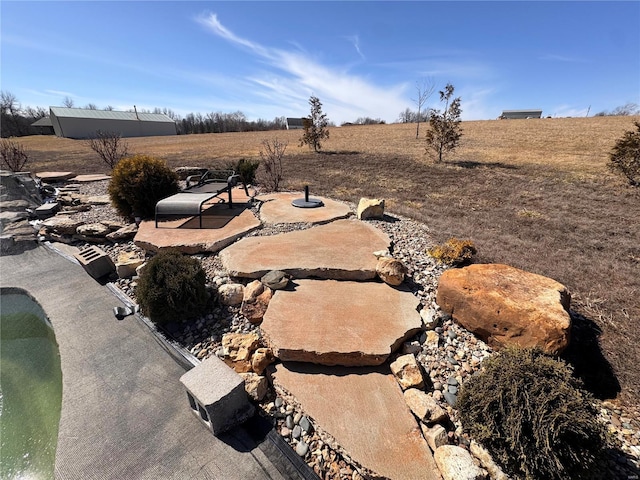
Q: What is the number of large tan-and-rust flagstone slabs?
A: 5